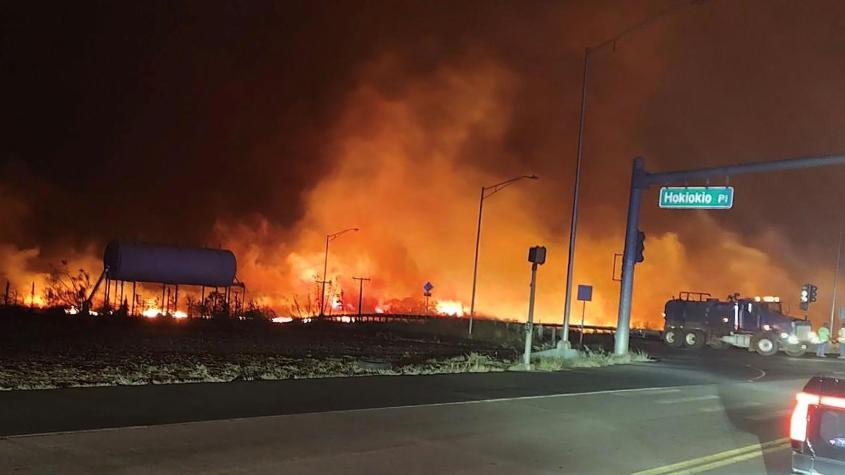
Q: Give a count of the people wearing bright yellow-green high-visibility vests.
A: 2